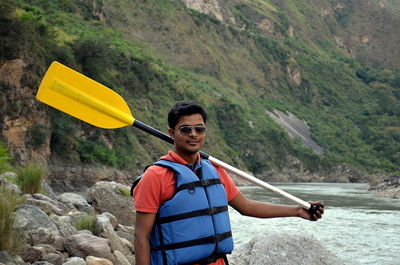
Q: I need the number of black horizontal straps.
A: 3